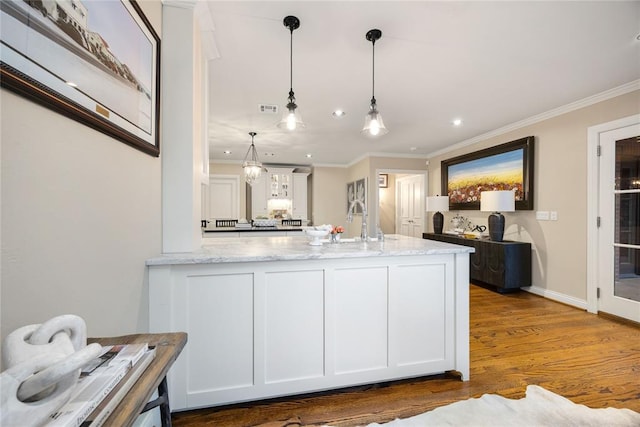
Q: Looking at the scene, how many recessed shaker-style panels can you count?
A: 4